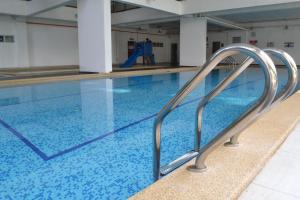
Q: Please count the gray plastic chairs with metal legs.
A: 0